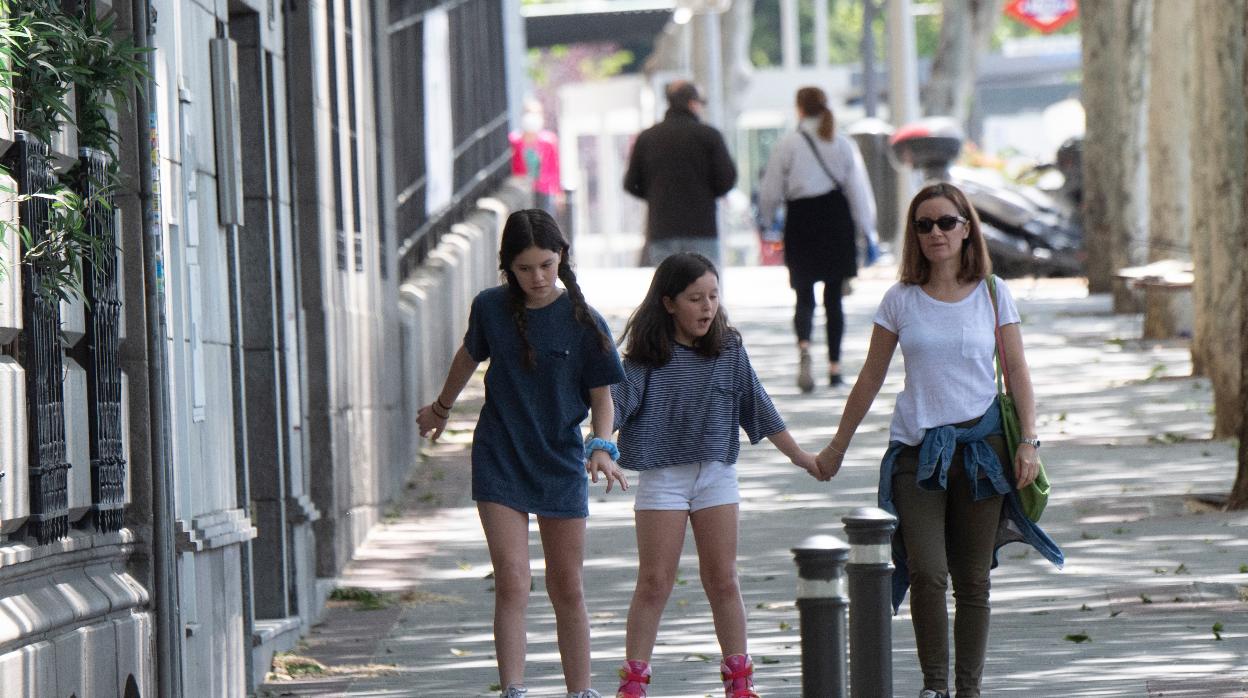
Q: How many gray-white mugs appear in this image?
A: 0